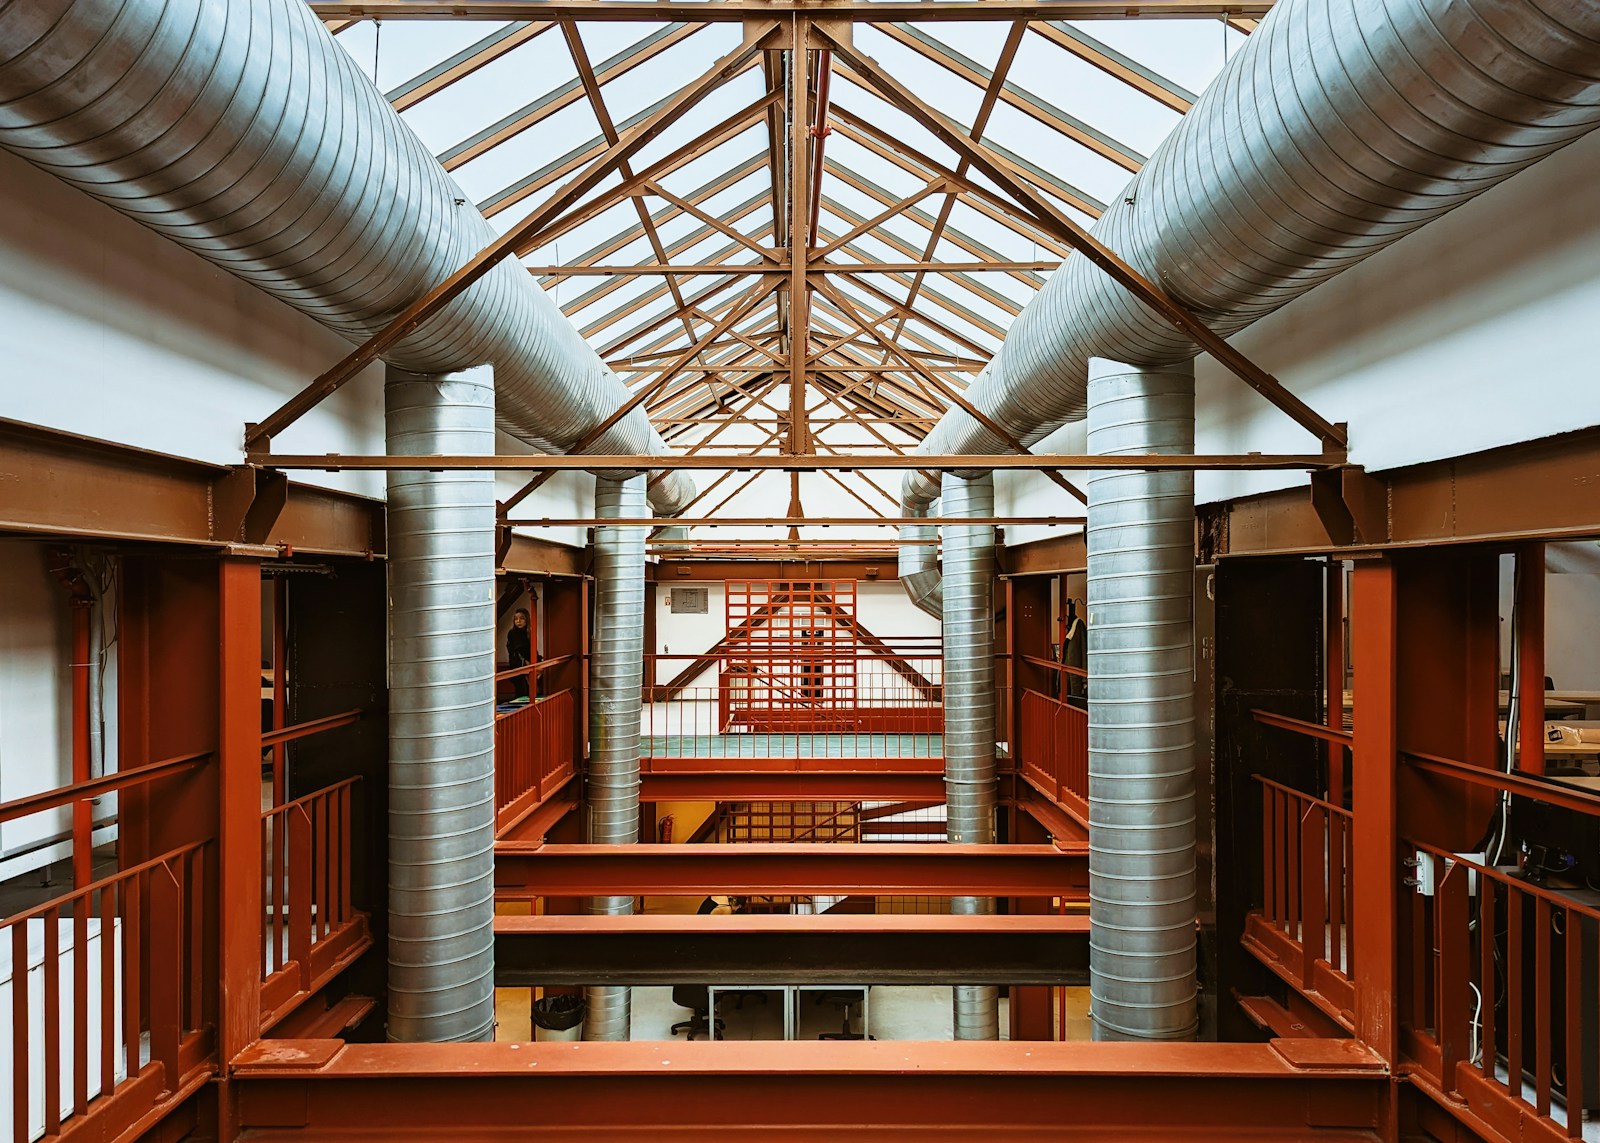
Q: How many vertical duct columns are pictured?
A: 4